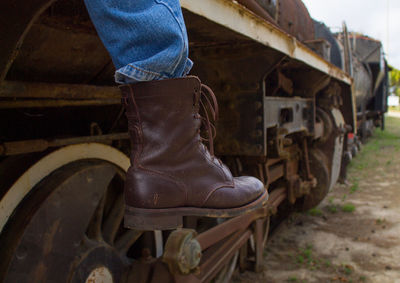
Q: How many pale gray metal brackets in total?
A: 1